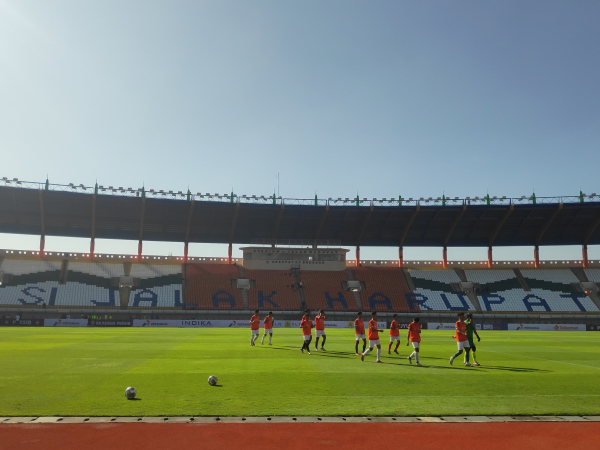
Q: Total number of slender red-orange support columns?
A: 11